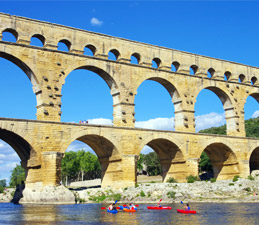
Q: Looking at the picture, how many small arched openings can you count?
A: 13